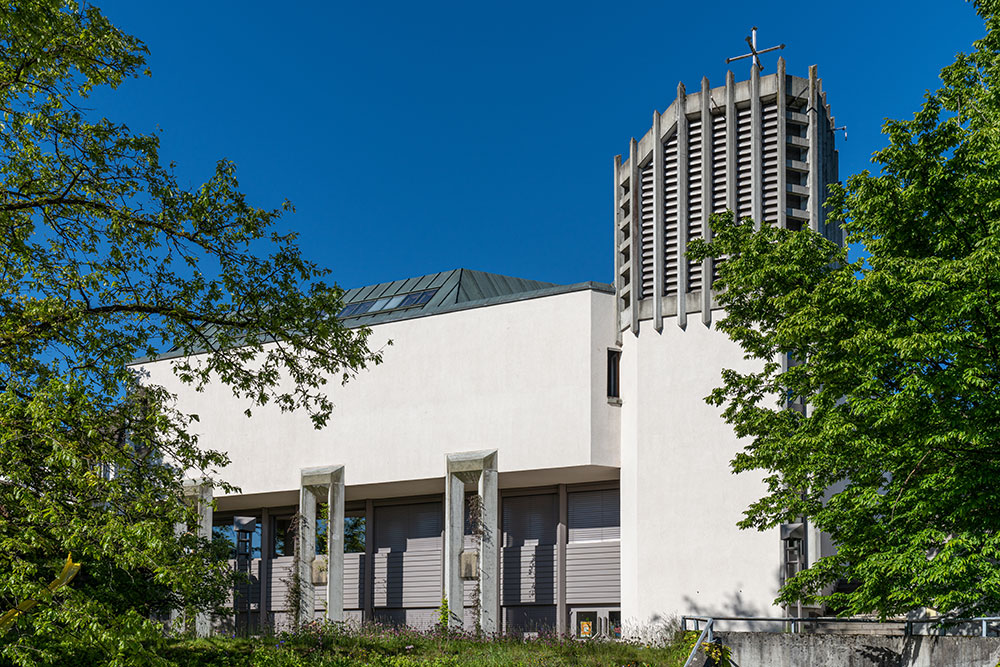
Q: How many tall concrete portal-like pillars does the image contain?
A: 3